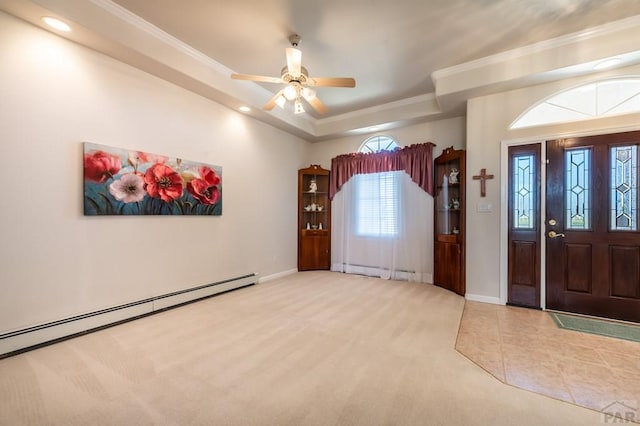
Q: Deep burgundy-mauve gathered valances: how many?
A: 1